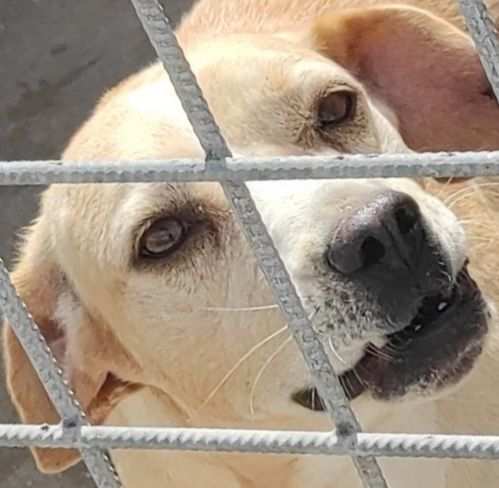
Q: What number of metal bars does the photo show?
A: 5